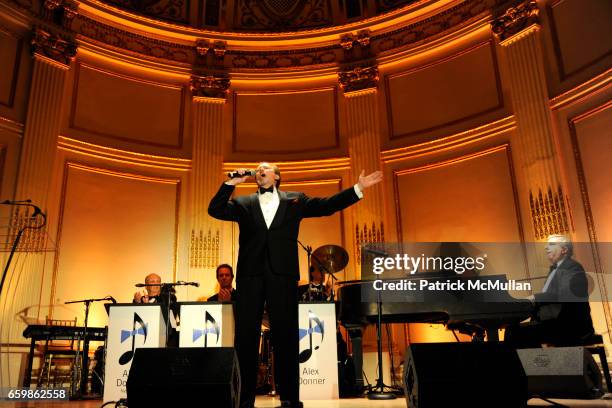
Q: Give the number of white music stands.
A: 3